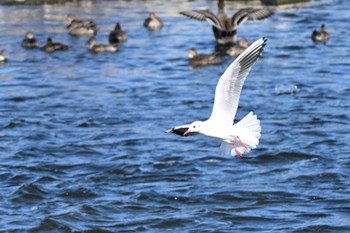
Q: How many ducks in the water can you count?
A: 11